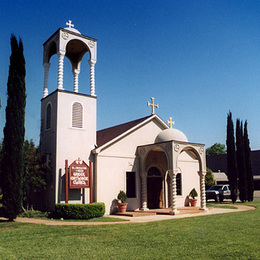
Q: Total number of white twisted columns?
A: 7